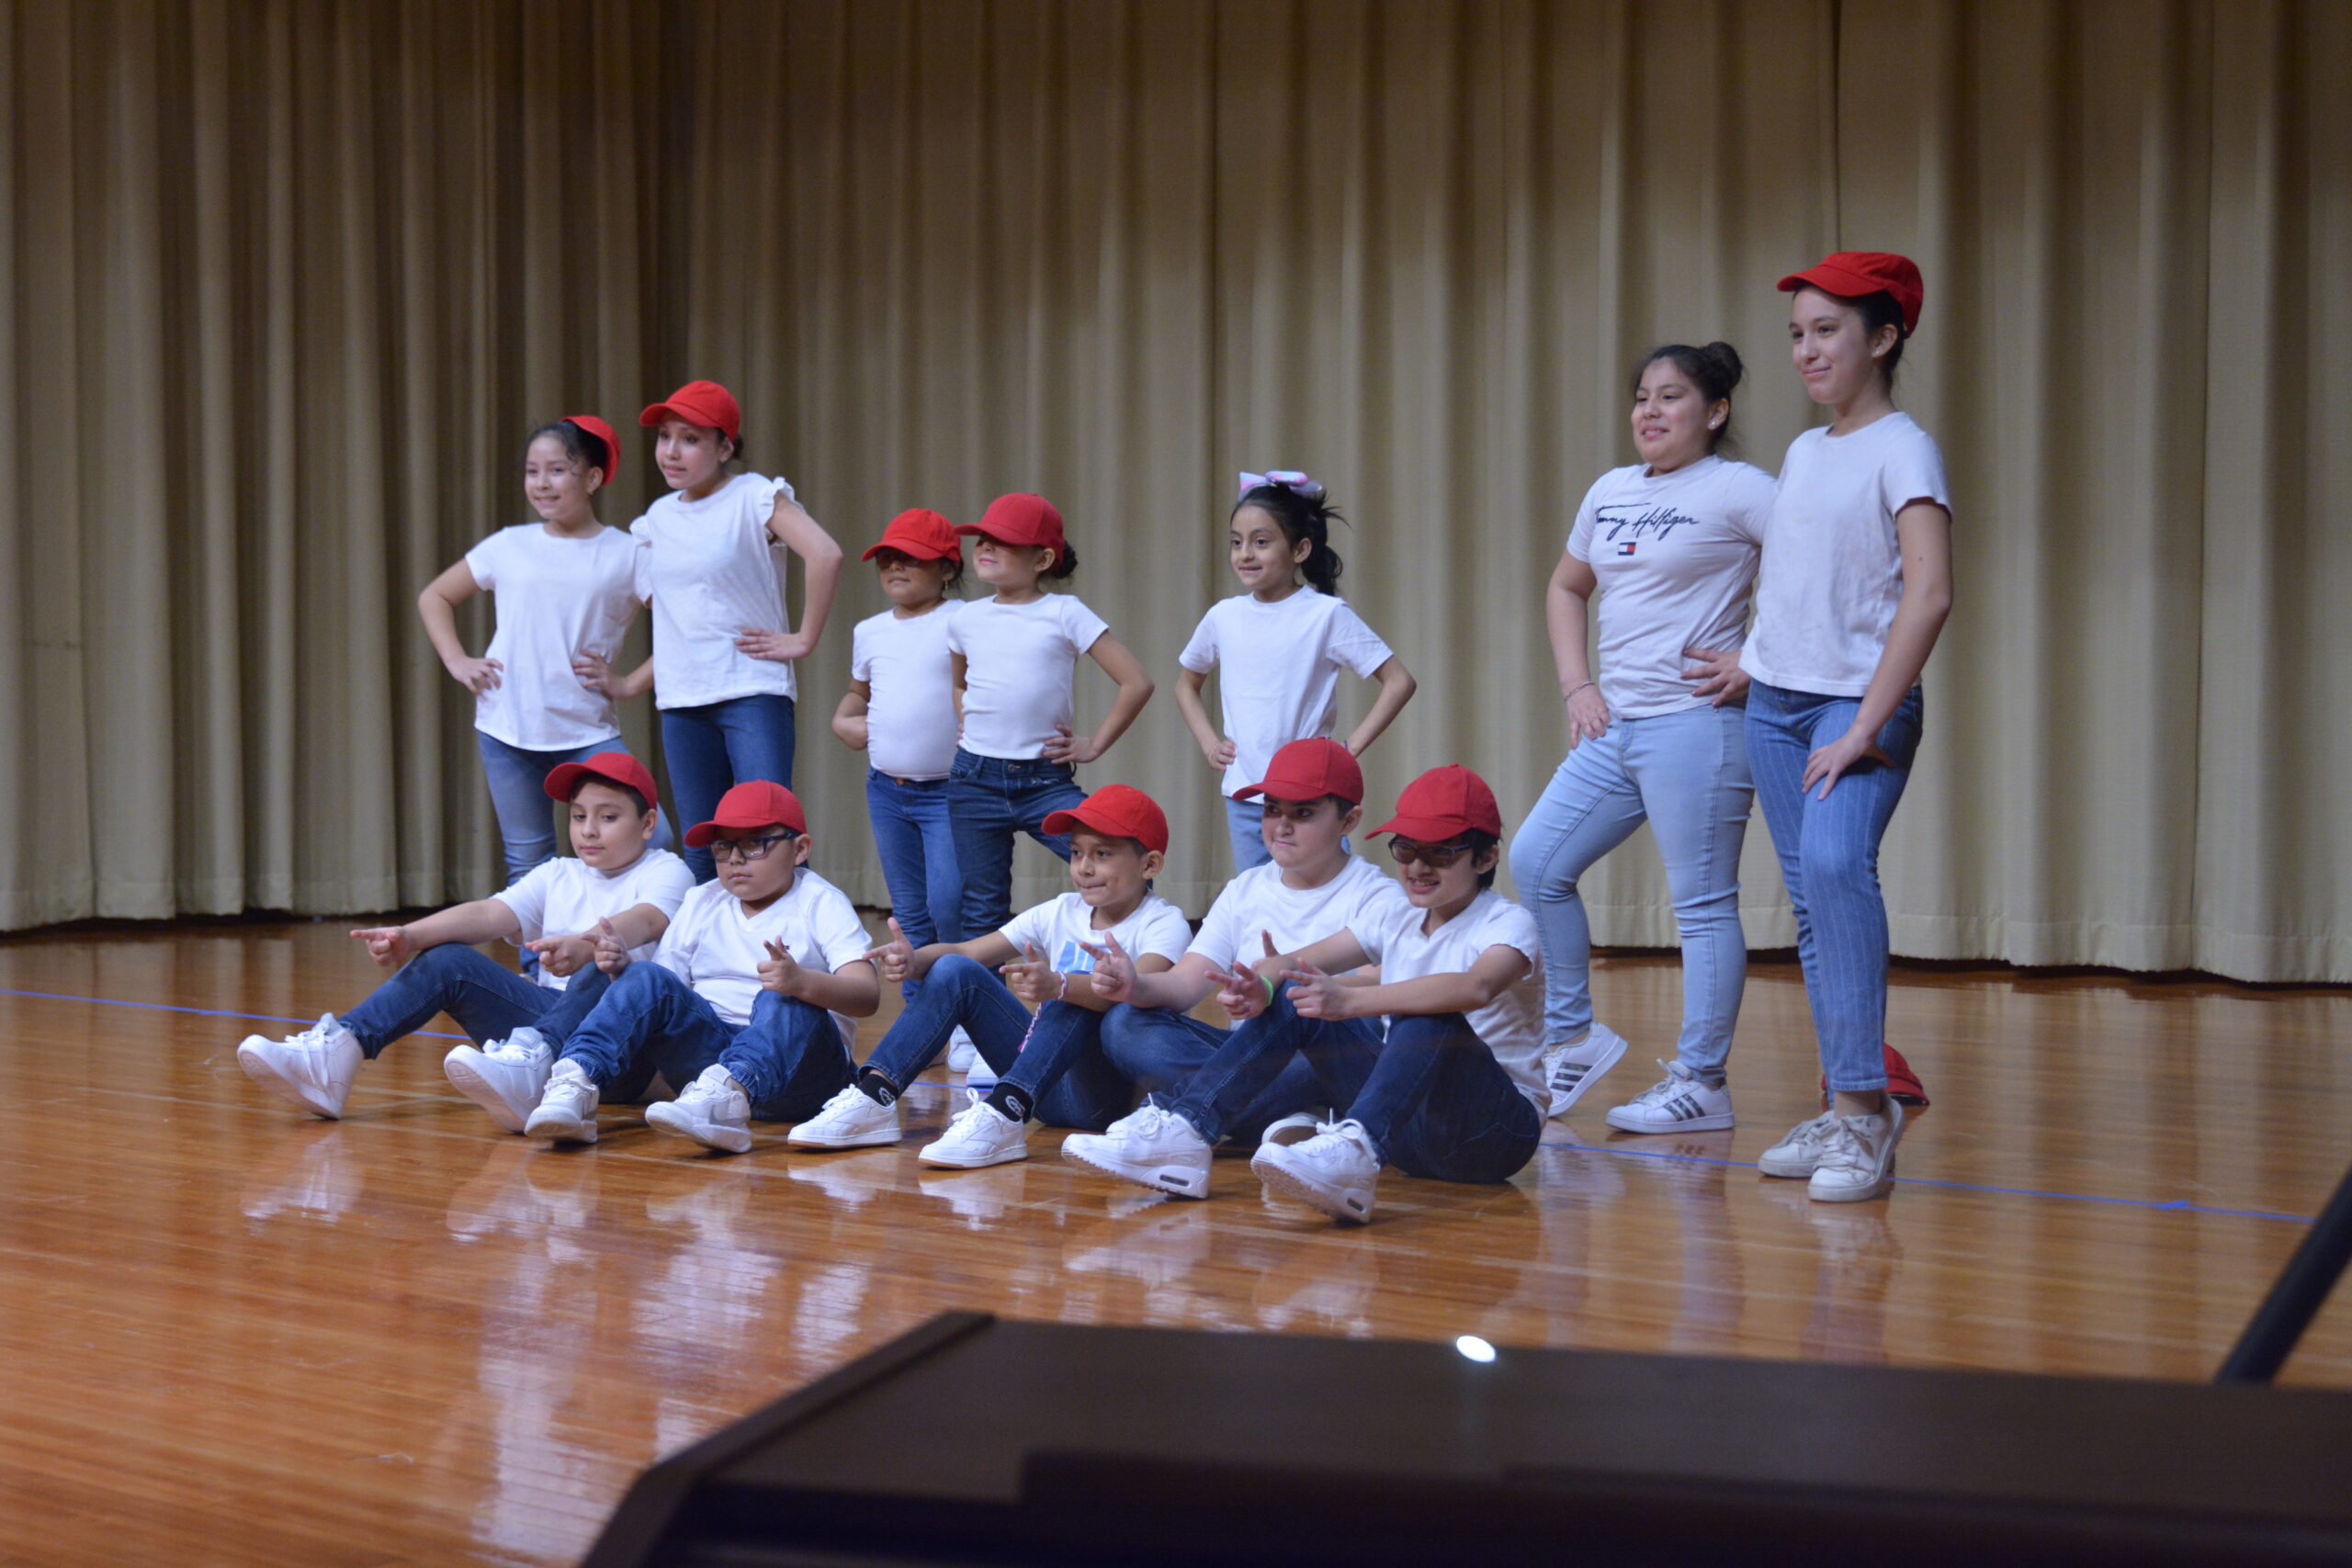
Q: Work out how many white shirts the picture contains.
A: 12